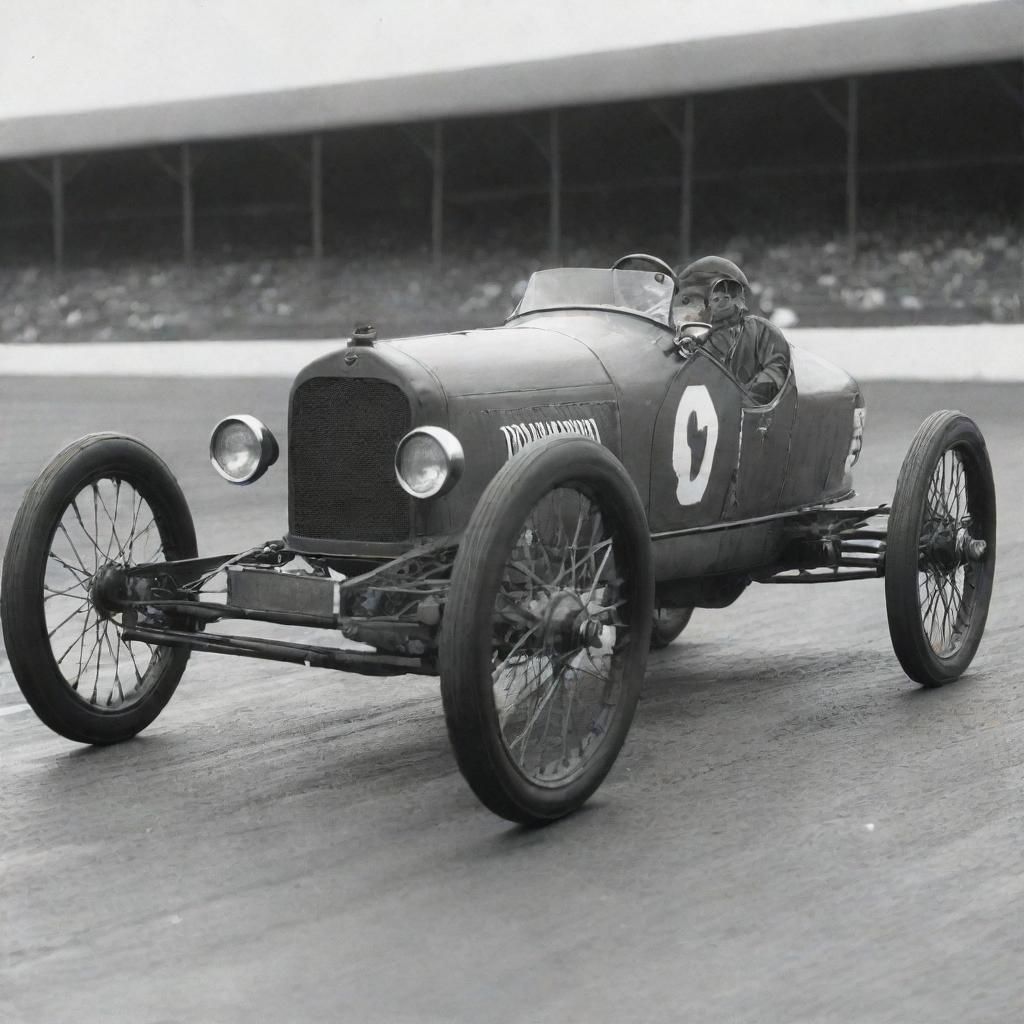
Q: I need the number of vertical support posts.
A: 7